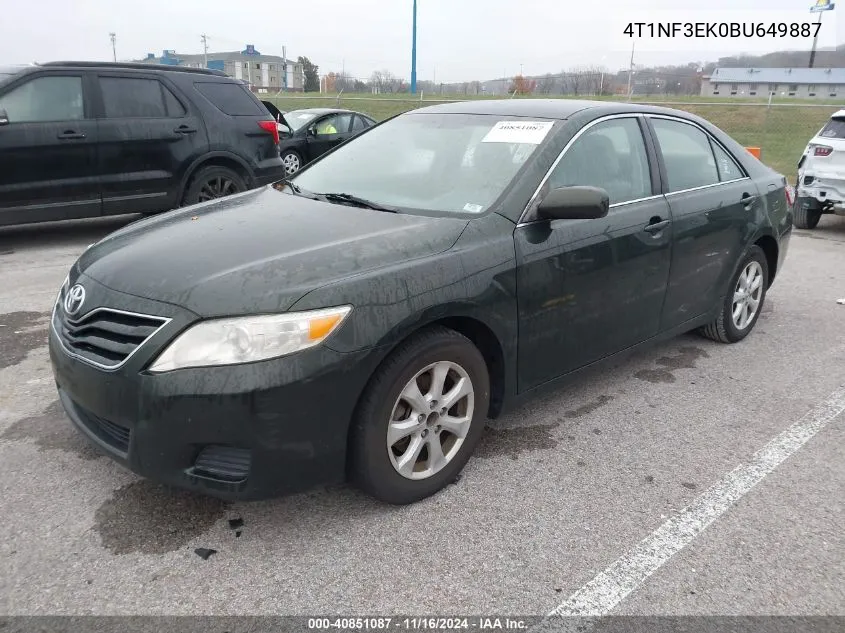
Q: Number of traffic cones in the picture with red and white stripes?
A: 0